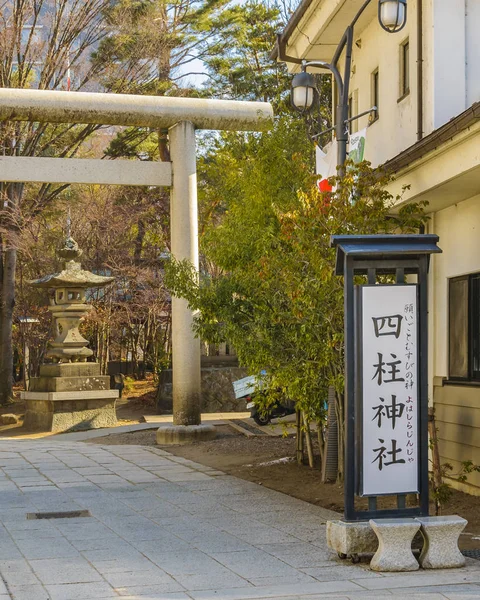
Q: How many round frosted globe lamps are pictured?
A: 2